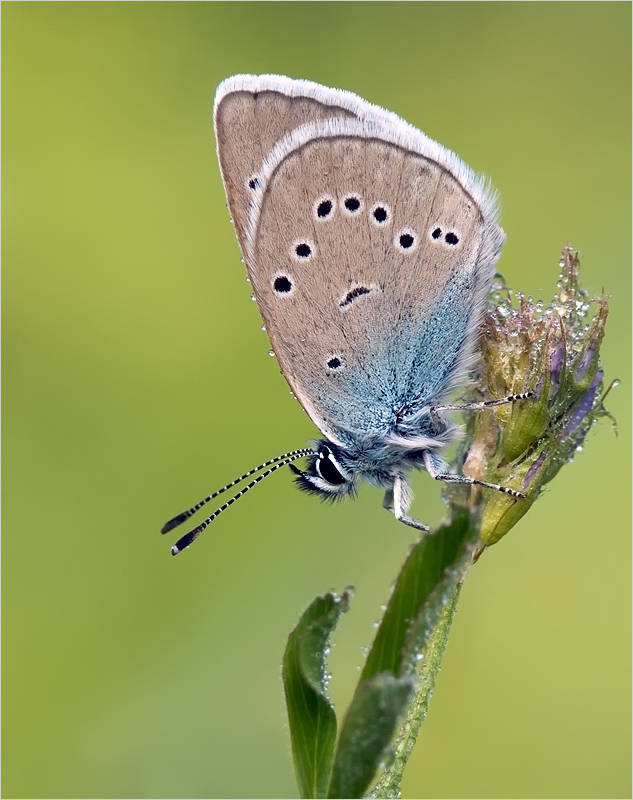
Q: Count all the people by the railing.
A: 0